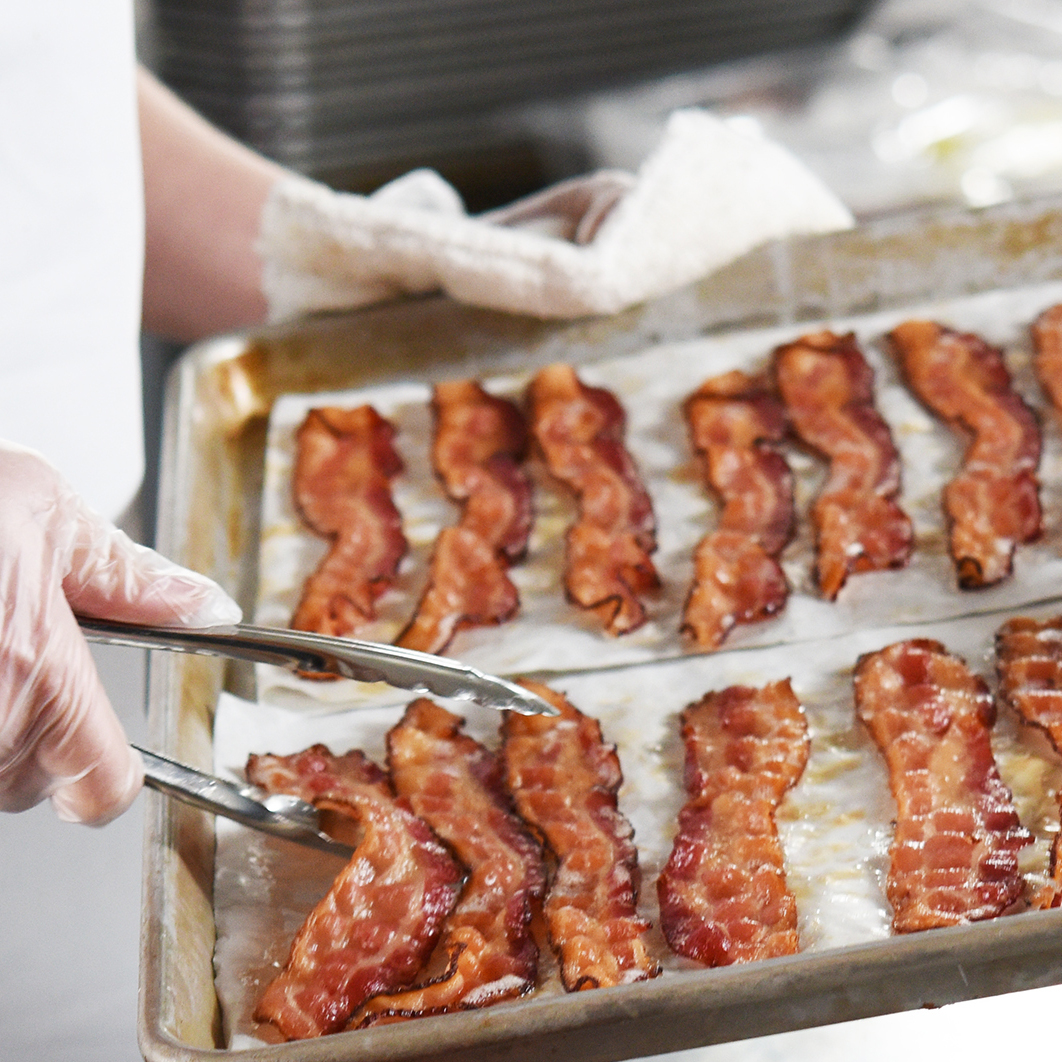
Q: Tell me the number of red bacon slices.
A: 13